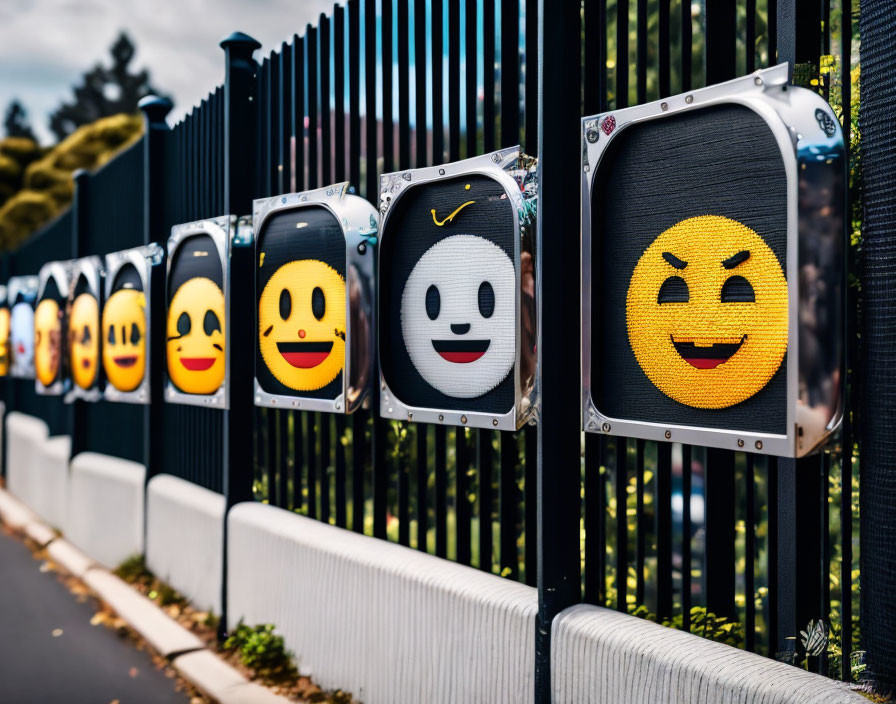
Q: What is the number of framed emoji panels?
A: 9